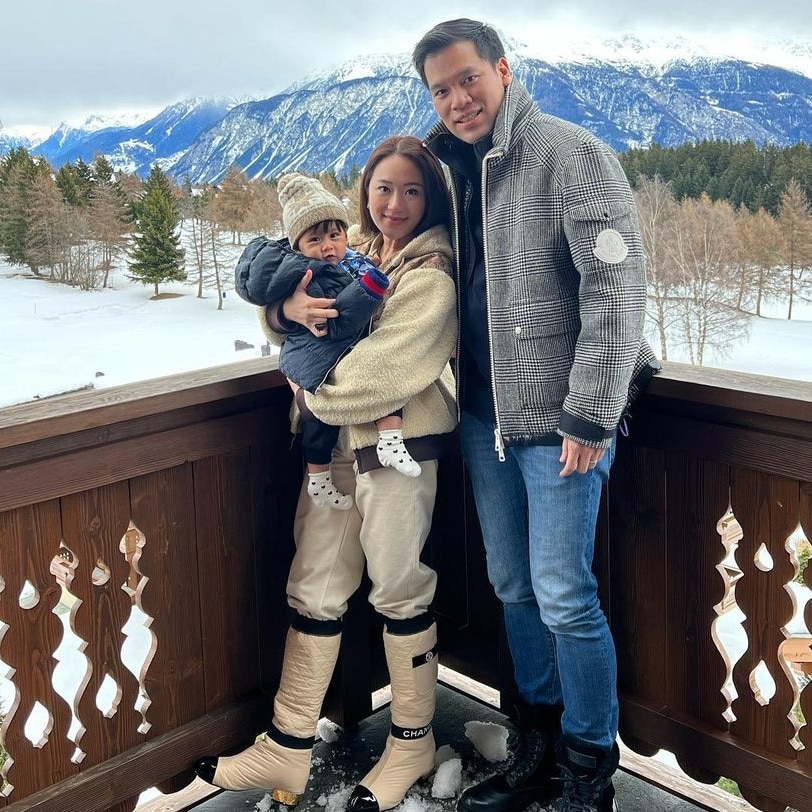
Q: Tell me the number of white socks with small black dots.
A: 2